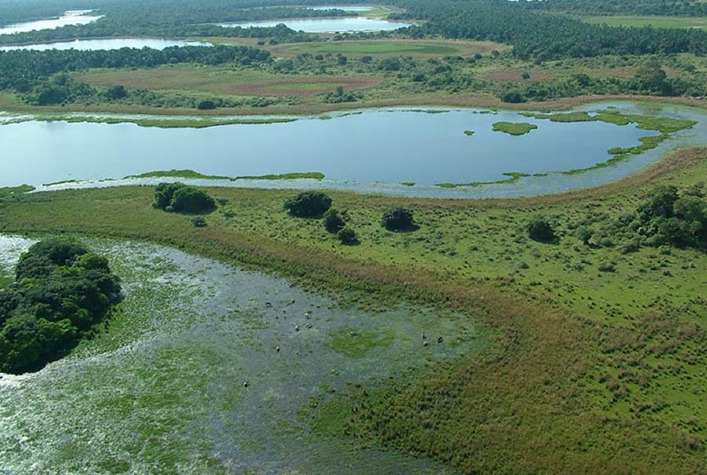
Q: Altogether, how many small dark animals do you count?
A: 11